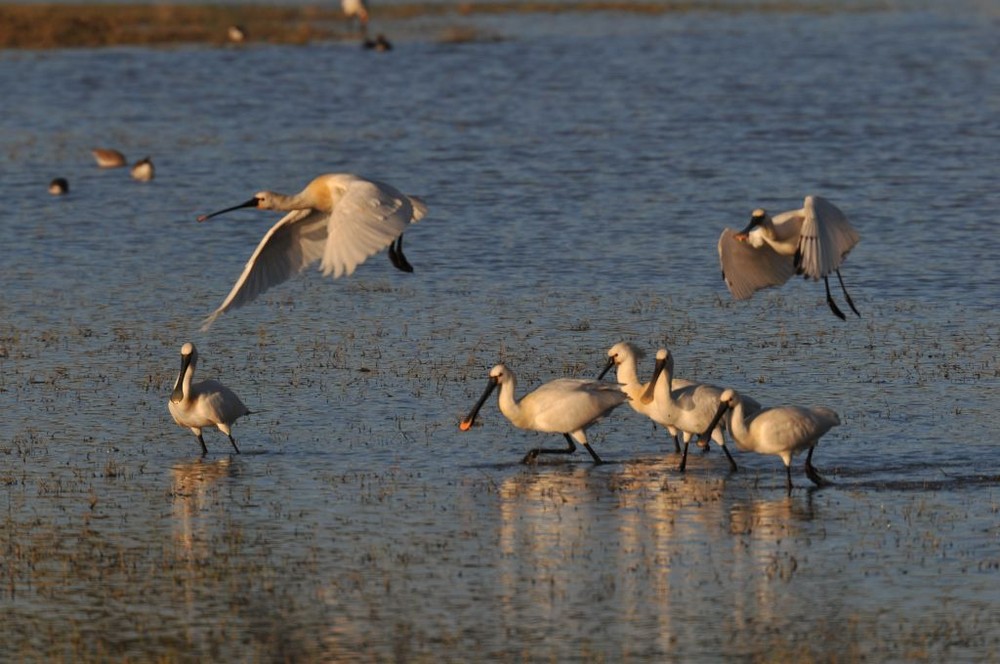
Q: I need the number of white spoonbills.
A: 7